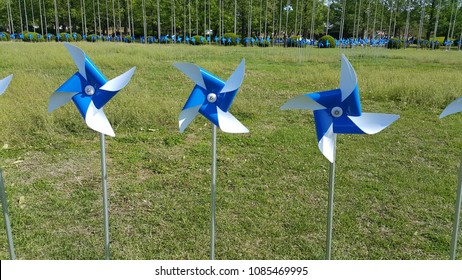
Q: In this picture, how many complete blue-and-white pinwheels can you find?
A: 3